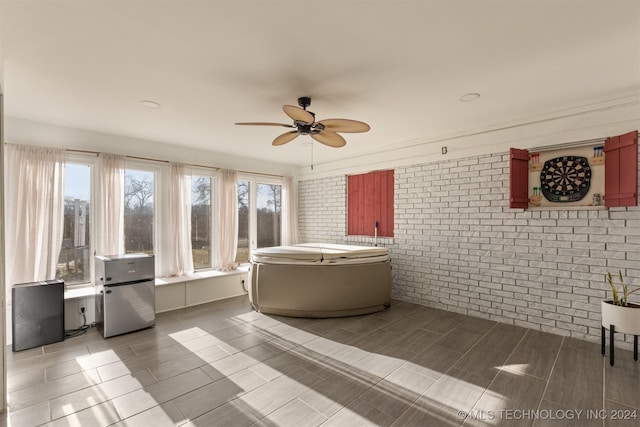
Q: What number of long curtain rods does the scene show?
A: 1